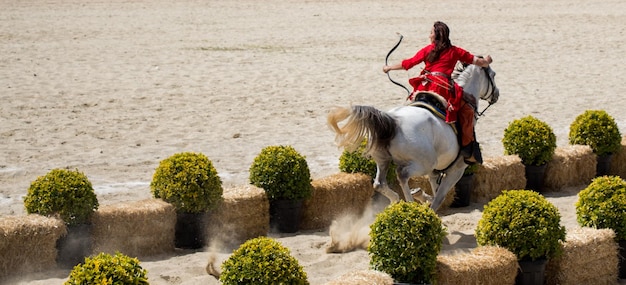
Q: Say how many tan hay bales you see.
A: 11